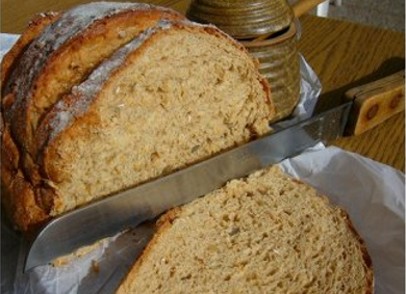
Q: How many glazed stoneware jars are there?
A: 1